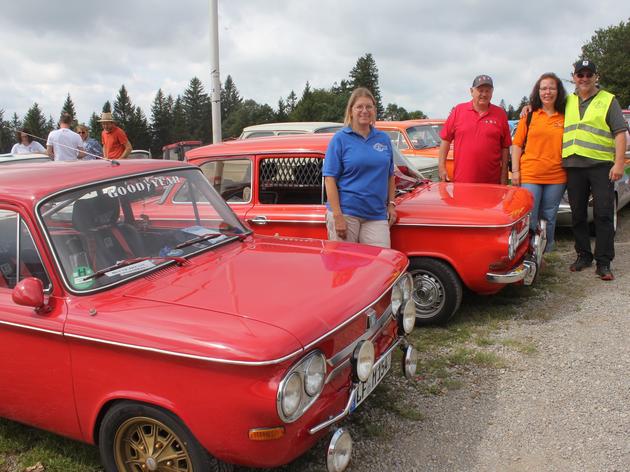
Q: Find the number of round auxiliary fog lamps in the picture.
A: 4